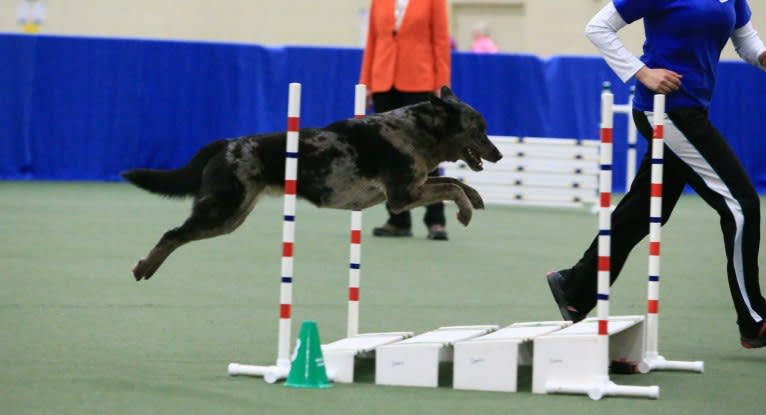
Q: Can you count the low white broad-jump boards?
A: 4